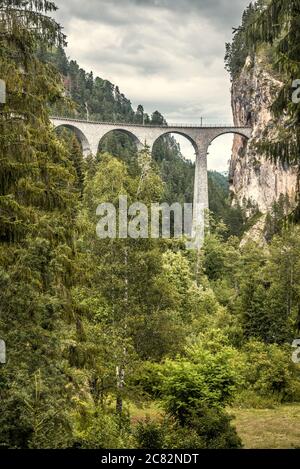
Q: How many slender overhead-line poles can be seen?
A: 3